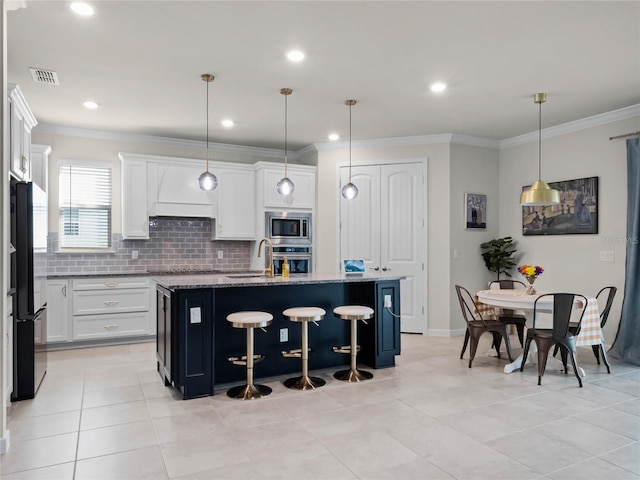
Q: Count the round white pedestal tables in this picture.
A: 1